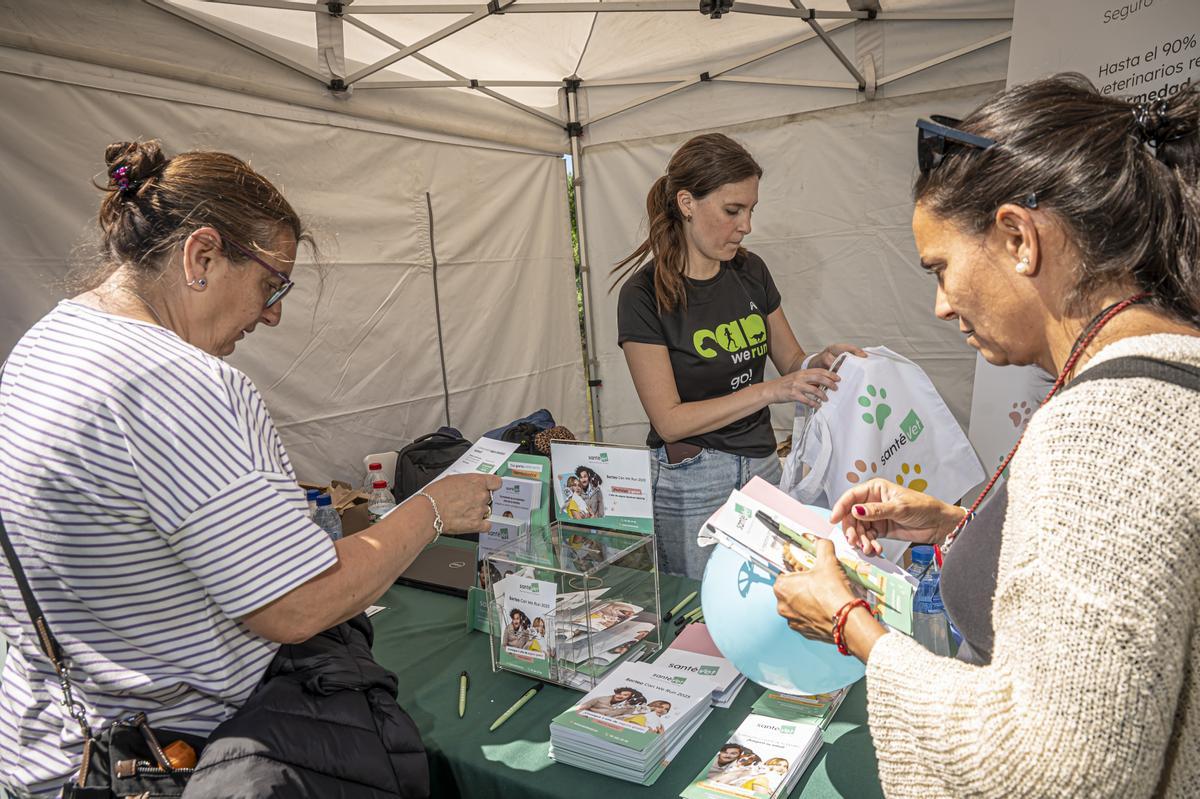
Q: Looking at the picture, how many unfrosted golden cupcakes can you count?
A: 0